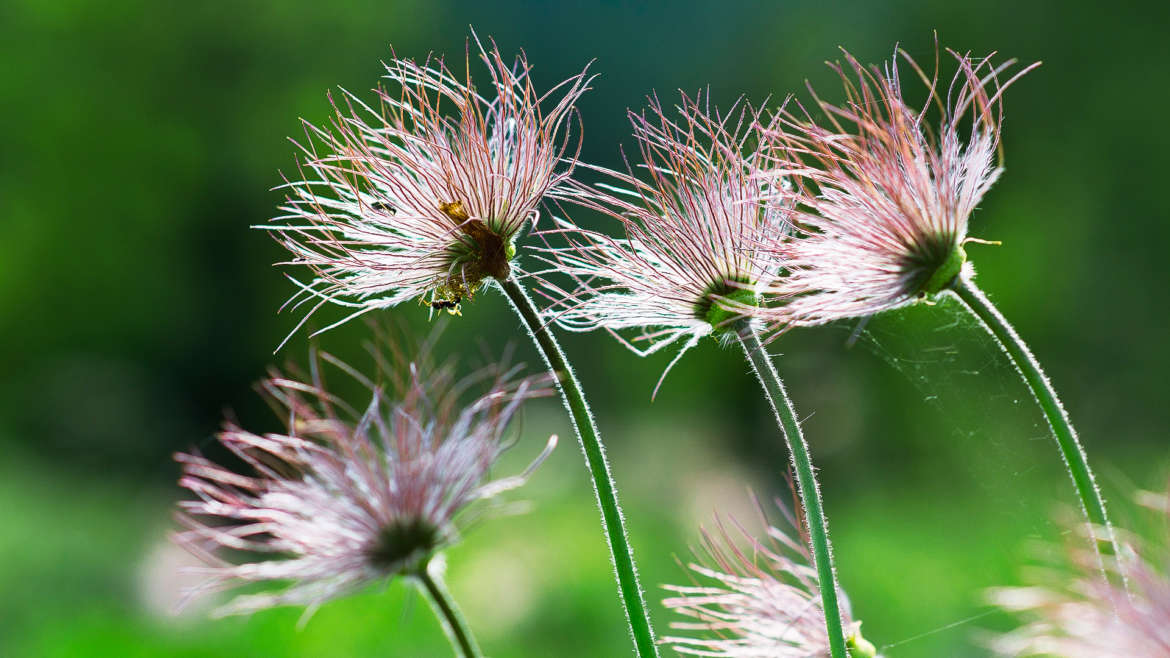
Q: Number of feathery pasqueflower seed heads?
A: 6